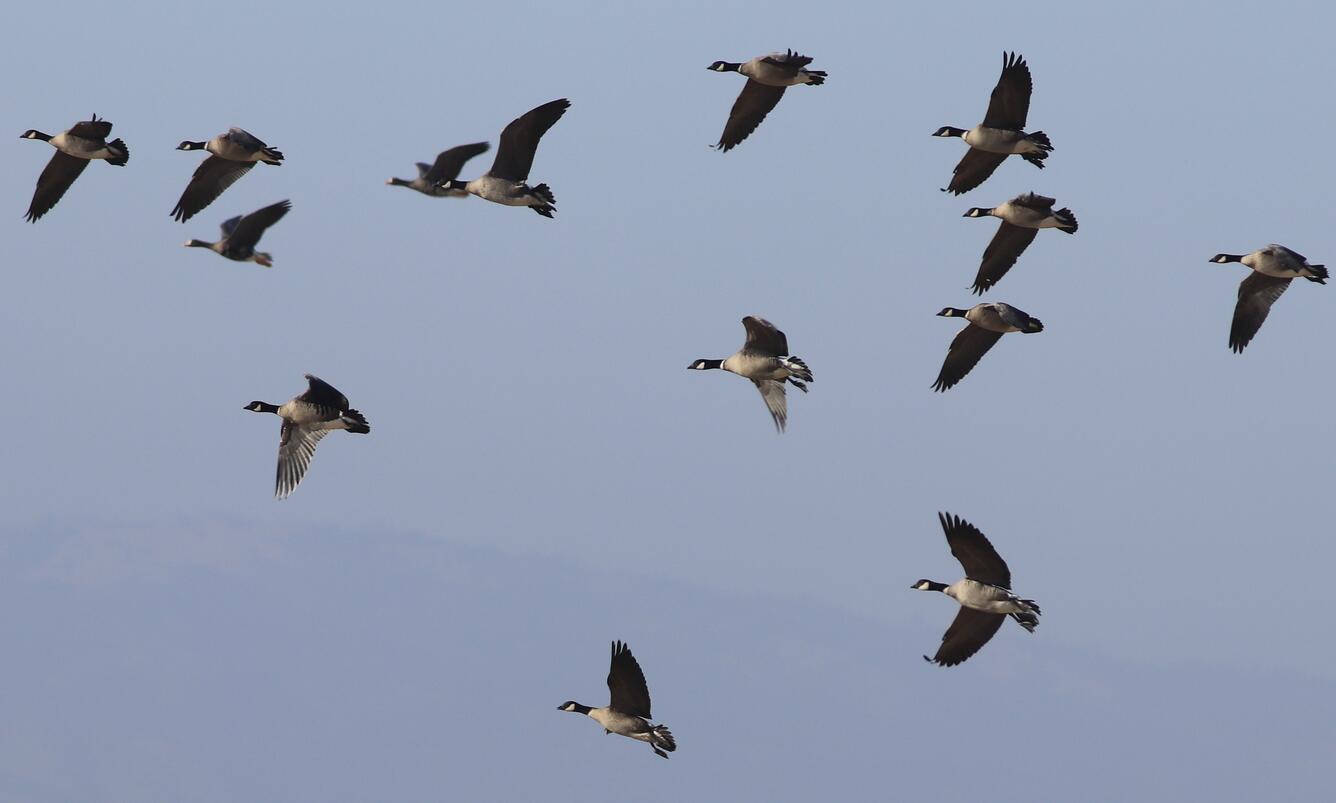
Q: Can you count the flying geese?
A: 14